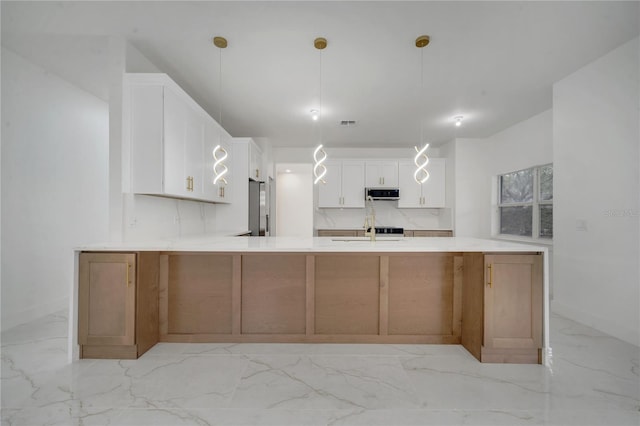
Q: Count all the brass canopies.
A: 3